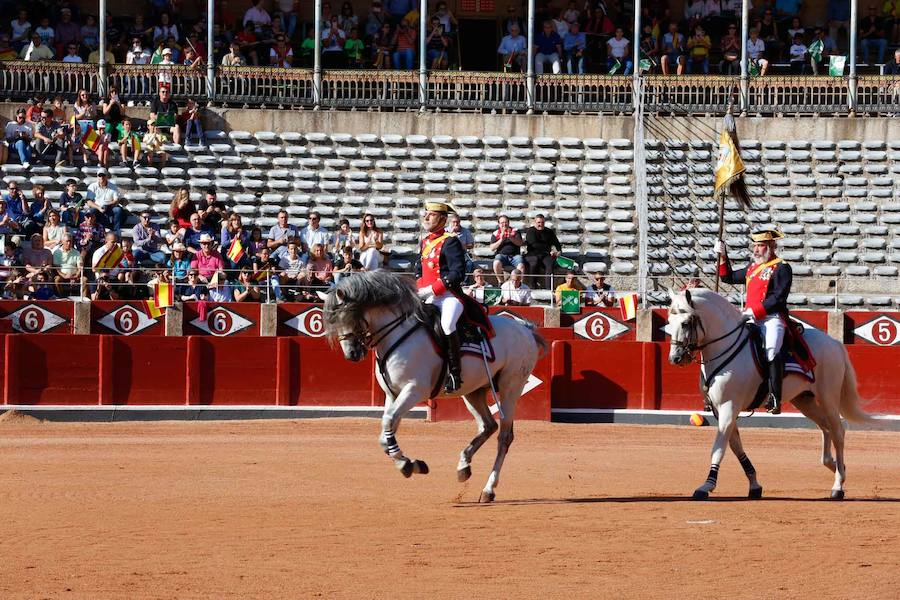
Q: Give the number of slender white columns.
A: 8